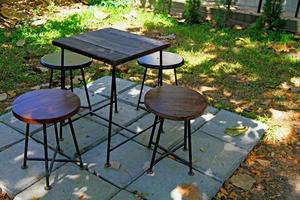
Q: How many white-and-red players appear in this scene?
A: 0